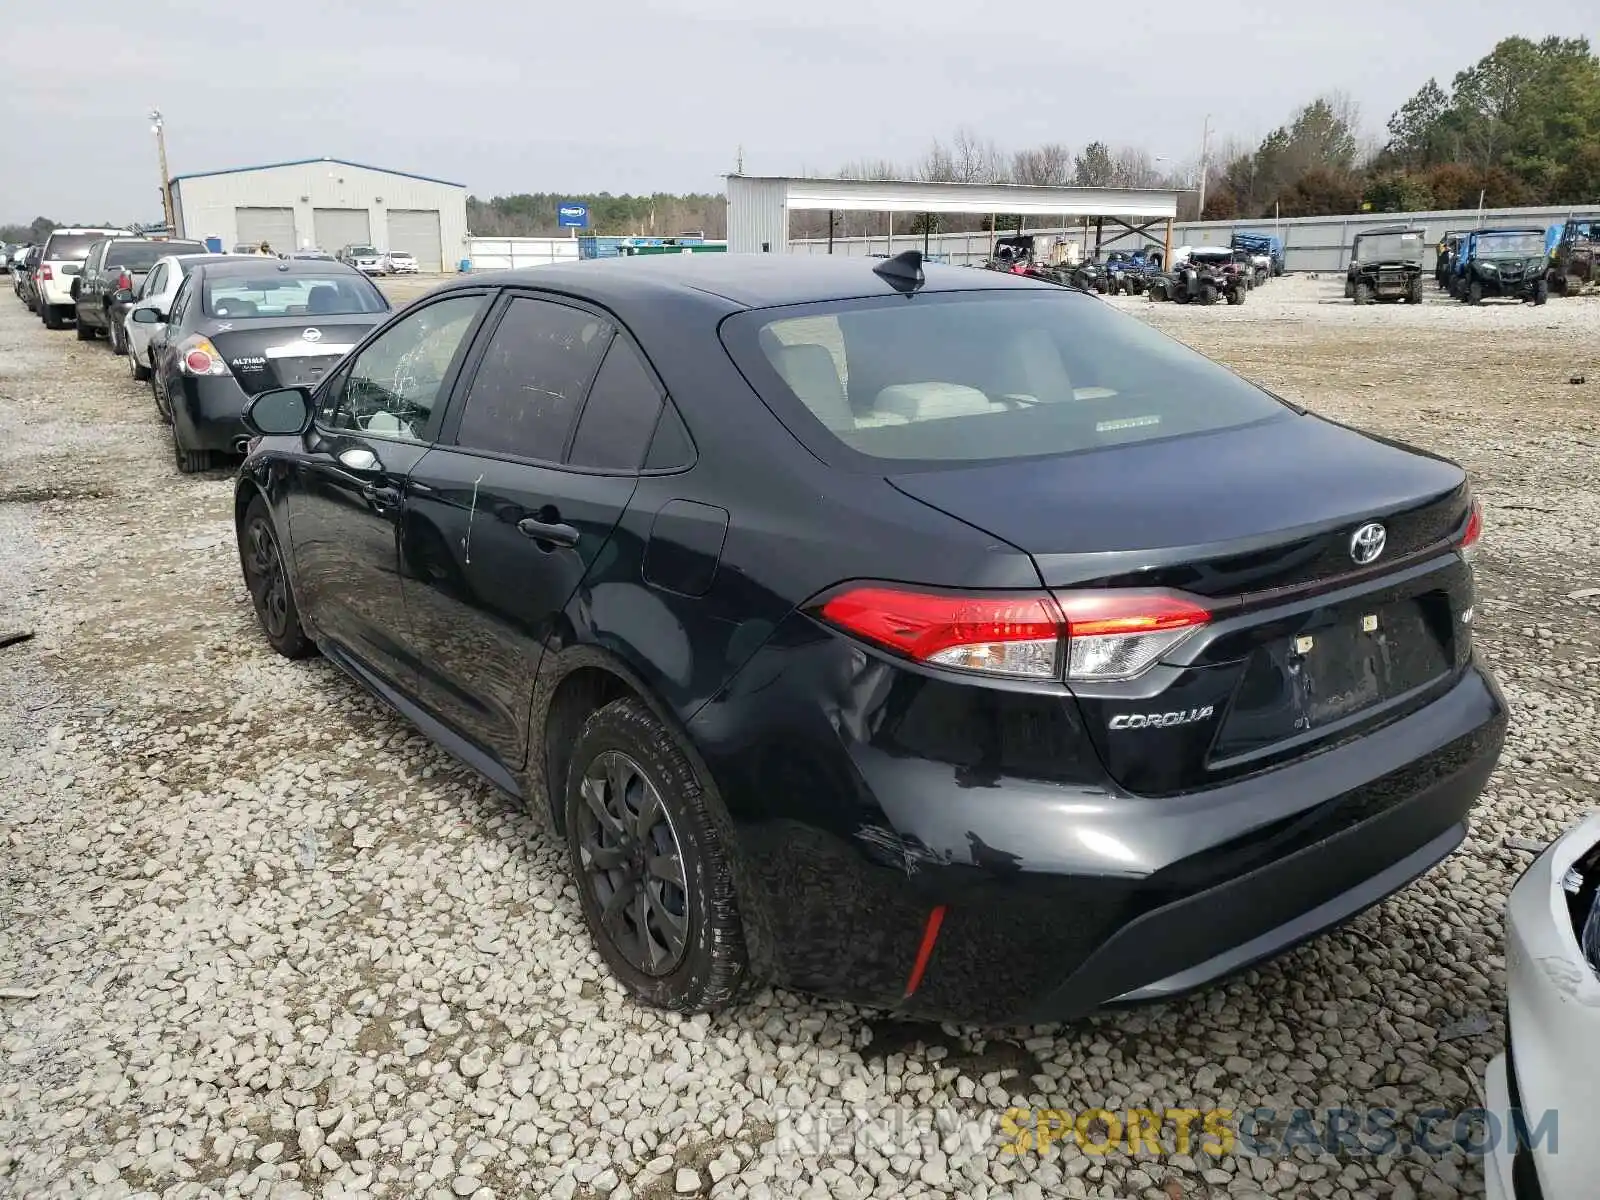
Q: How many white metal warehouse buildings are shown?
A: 1